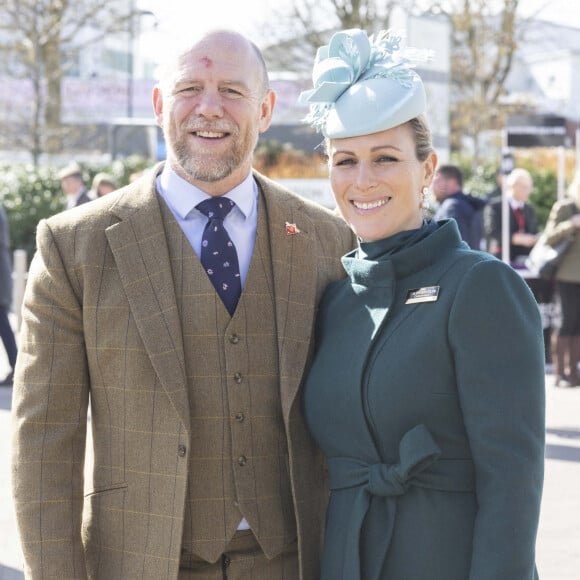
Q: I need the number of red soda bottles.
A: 0